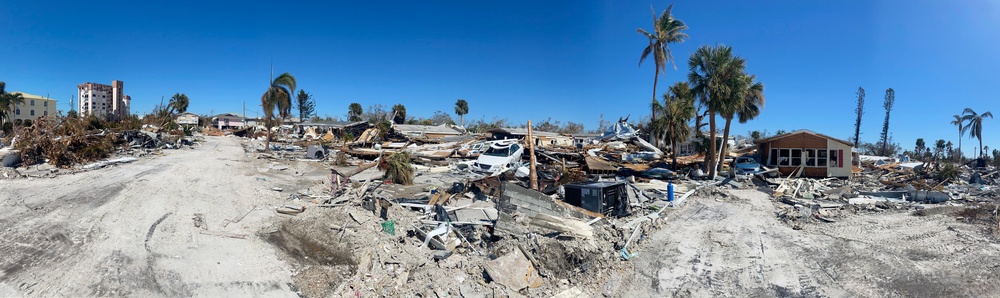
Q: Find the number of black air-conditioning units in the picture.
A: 1